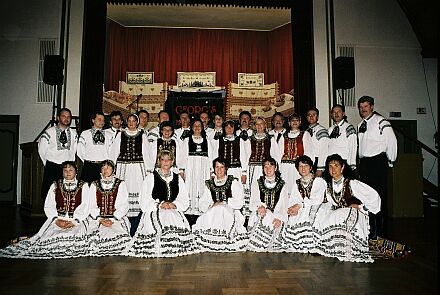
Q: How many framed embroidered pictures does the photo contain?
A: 3